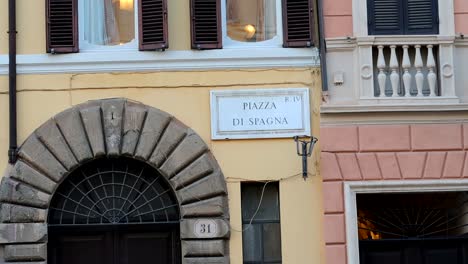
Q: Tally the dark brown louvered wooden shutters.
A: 4